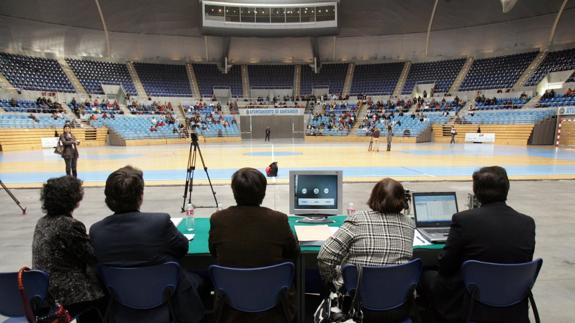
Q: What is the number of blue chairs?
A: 5